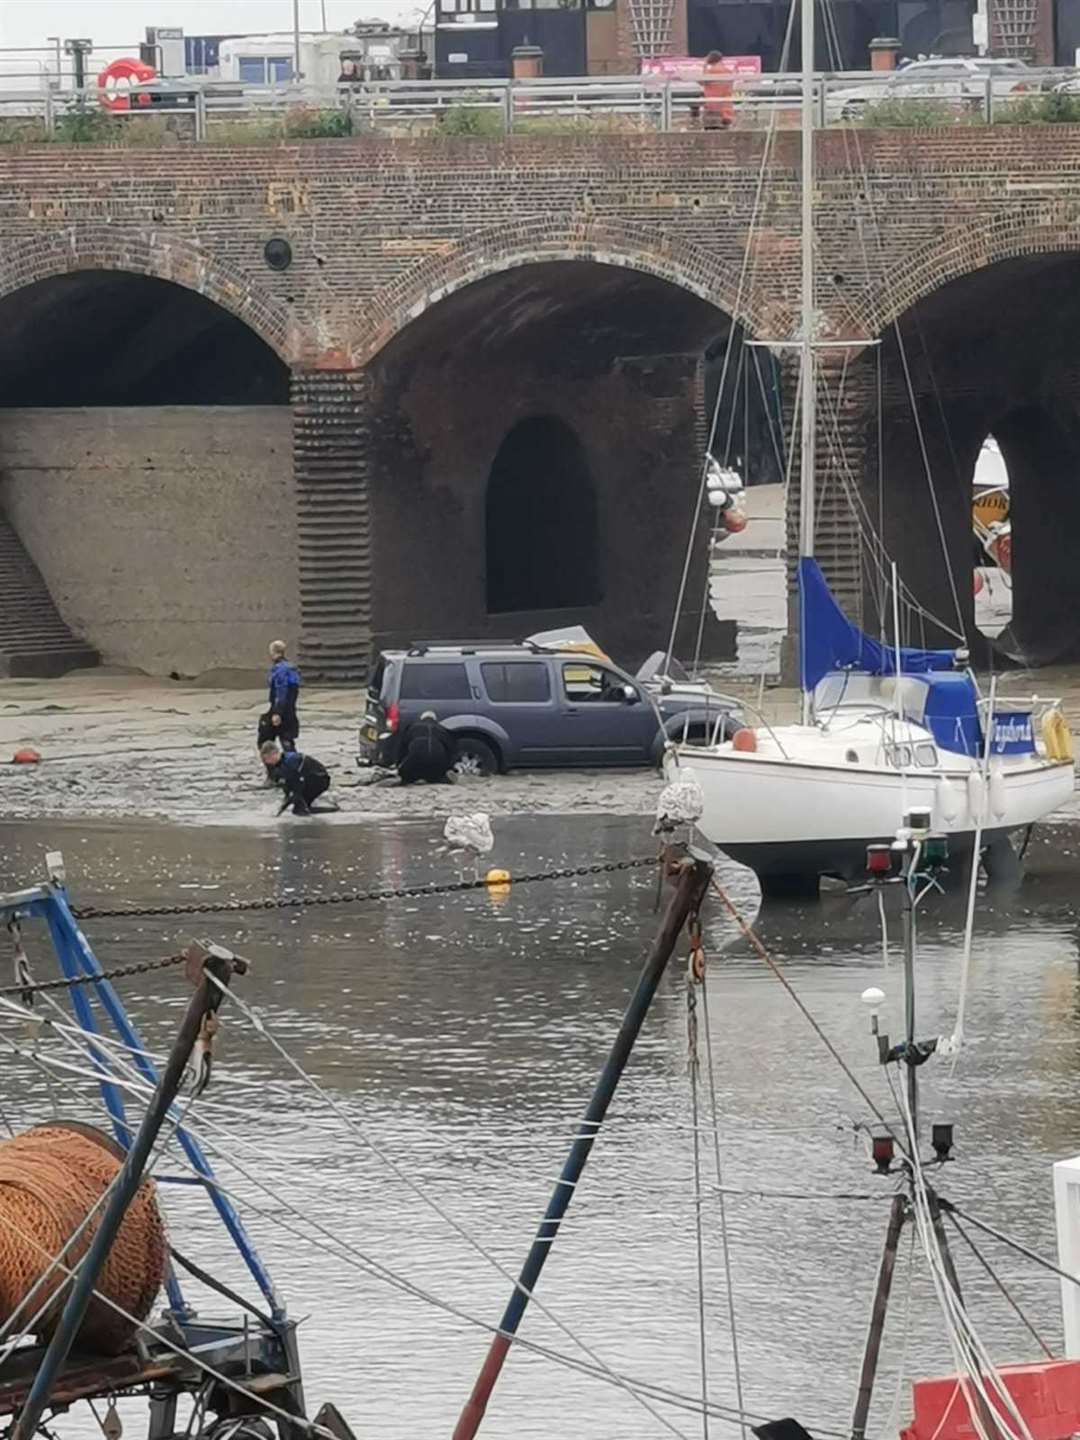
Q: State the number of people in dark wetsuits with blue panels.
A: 2